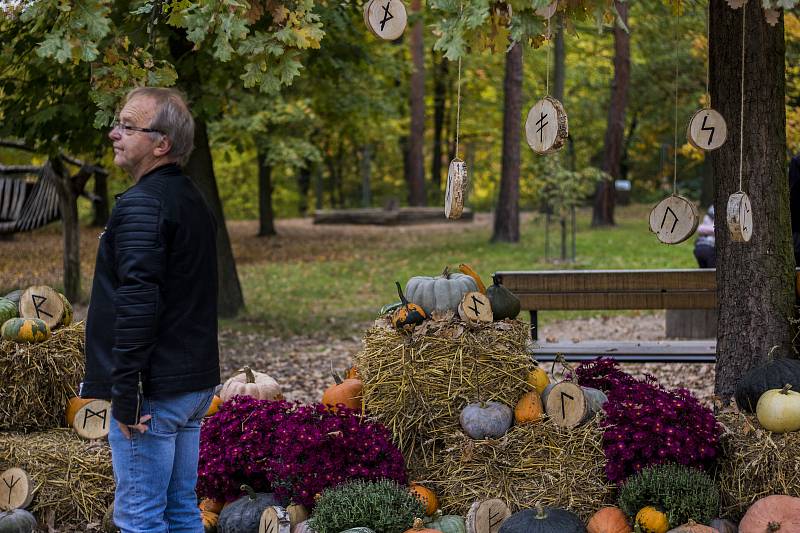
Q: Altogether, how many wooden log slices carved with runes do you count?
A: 13